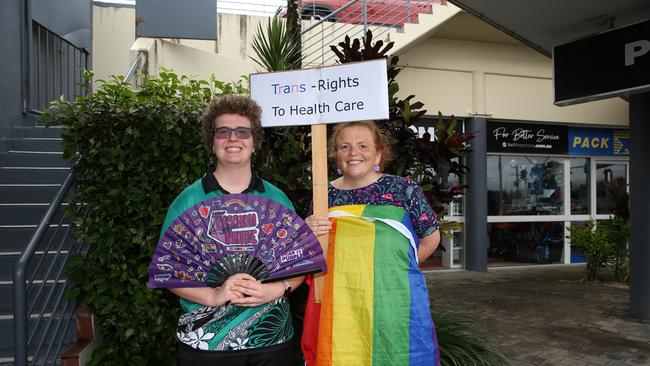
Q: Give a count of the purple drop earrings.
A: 2